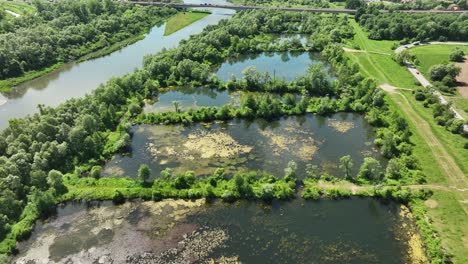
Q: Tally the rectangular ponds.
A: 5